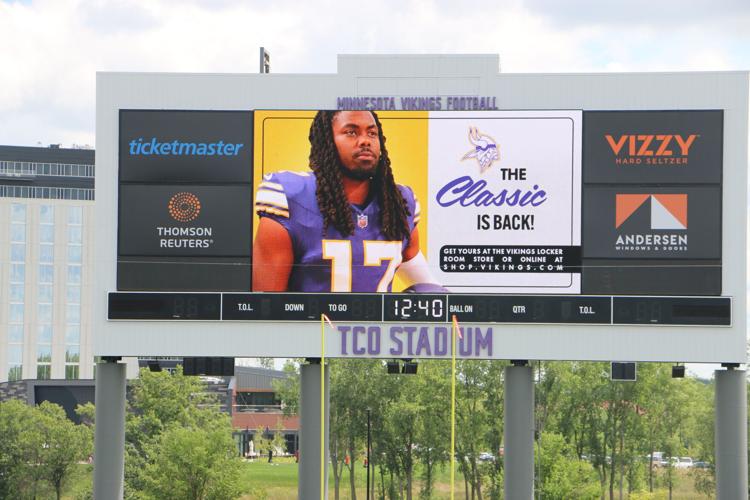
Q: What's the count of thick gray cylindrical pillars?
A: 4